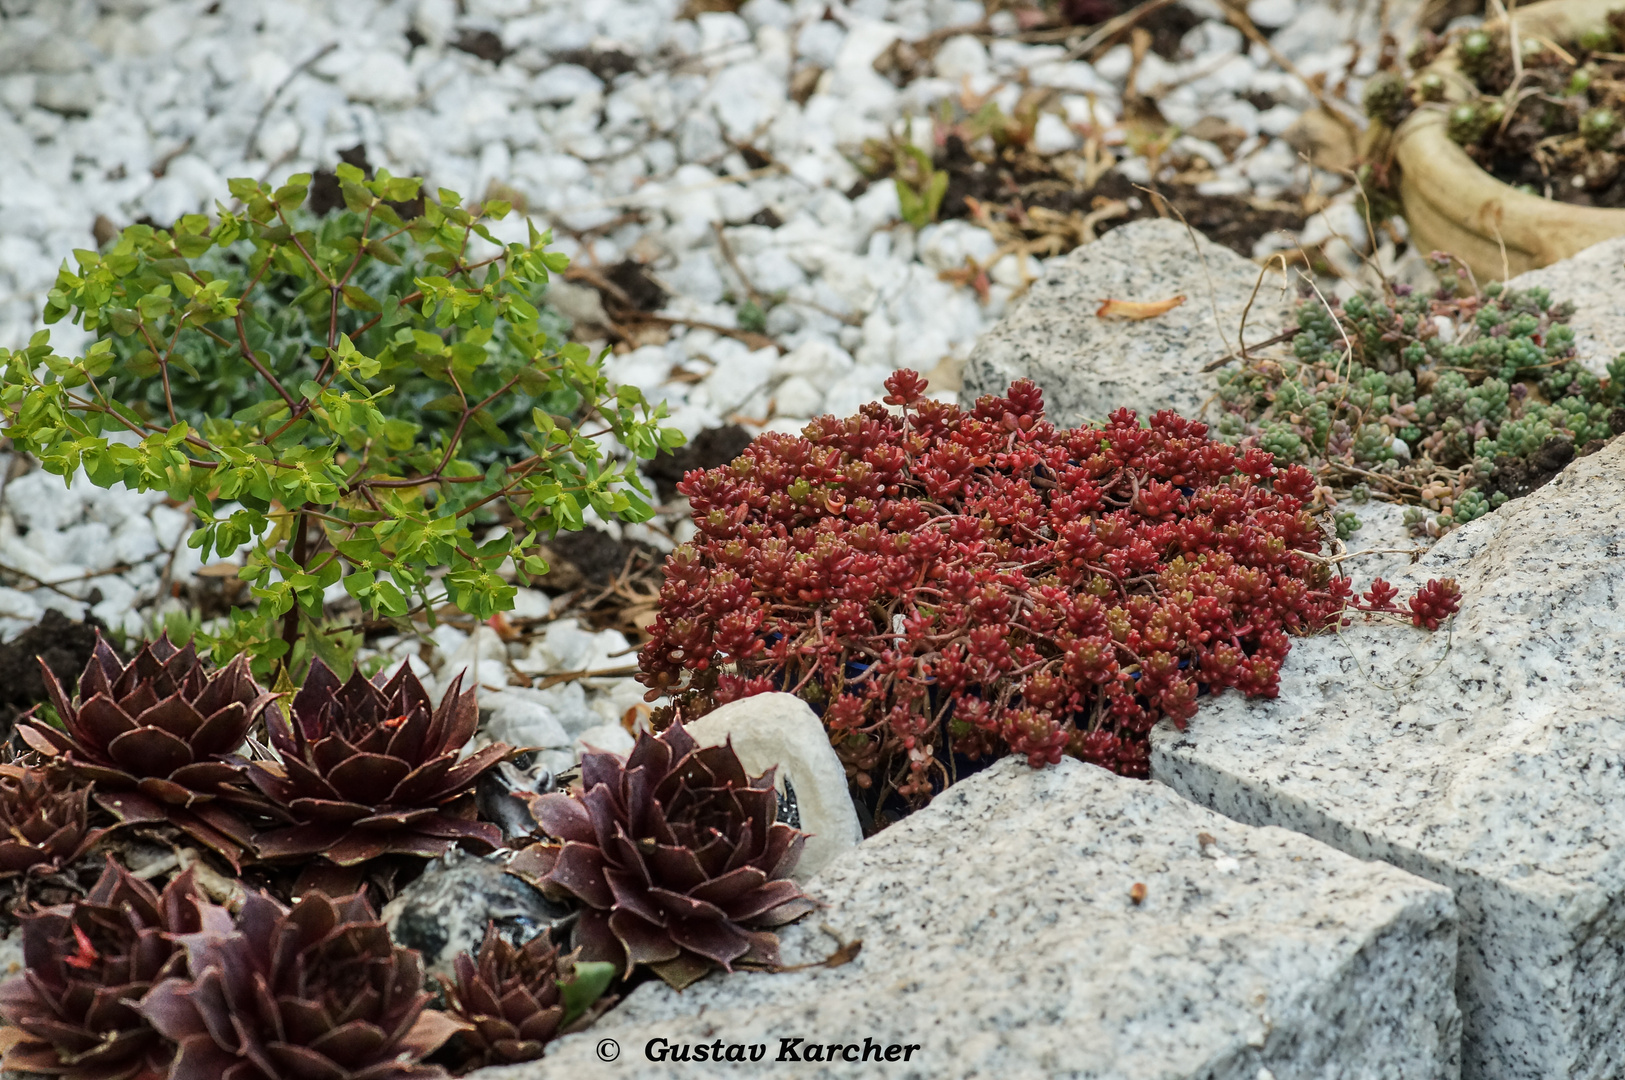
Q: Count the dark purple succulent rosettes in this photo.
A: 7